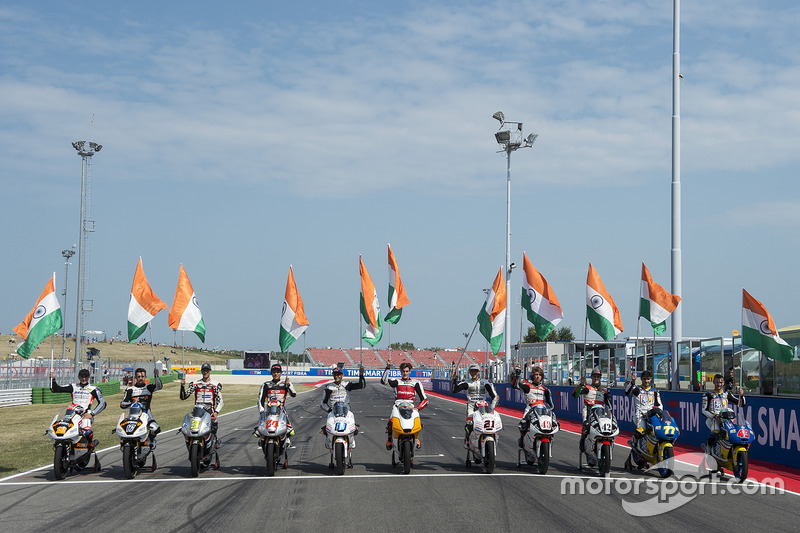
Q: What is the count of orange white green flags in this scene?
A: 11